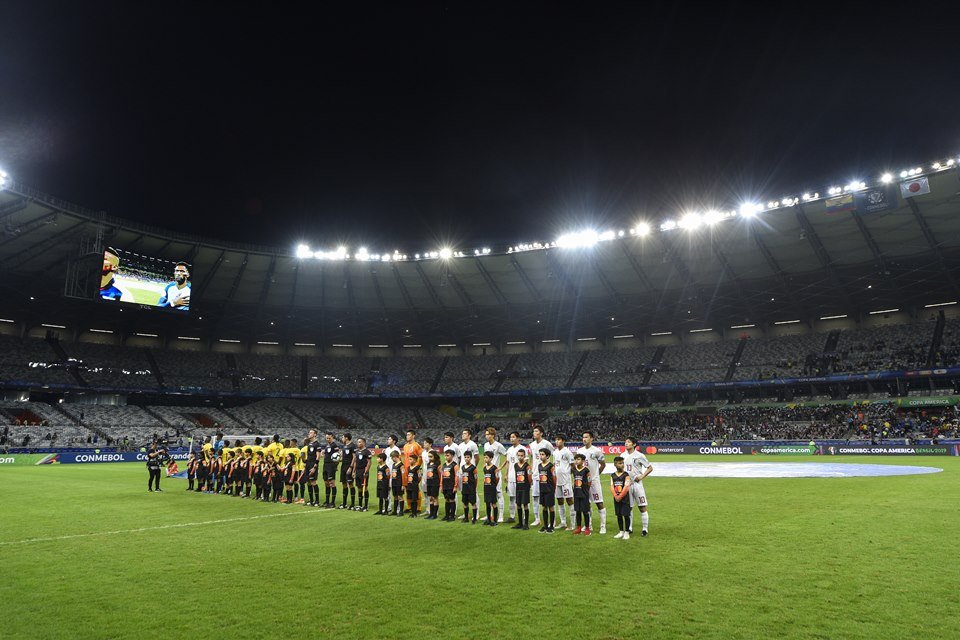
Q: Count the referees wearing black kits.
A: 4